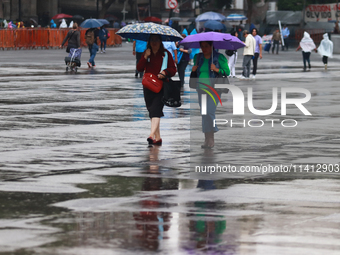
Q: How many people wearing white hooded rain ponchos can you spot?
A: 2